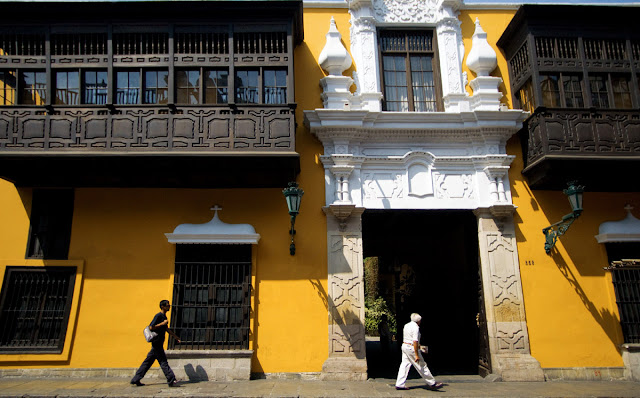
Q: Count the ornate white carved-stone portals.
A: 1